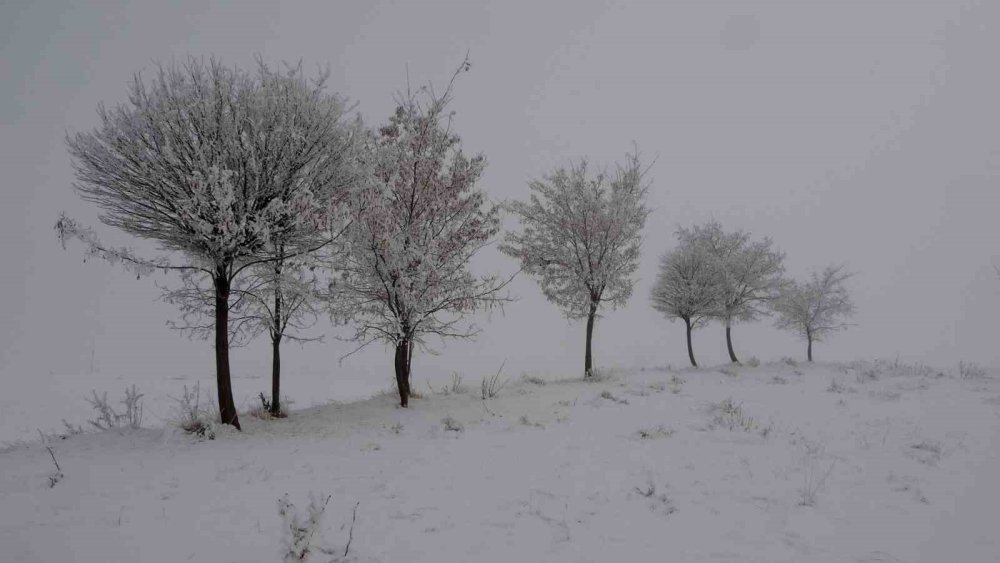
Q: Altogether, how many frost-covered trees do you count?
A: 7